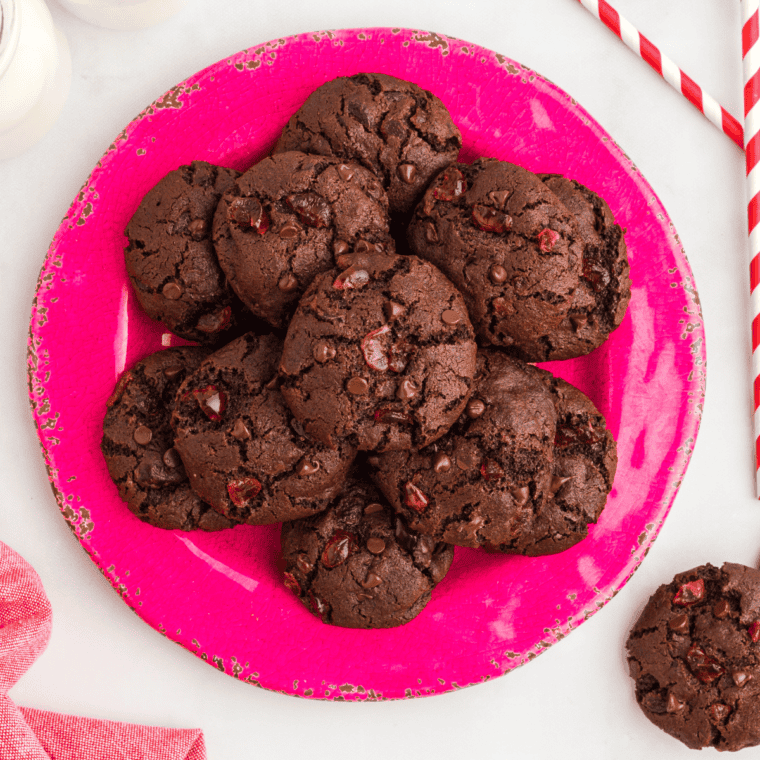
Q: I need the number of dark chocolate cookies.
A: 12